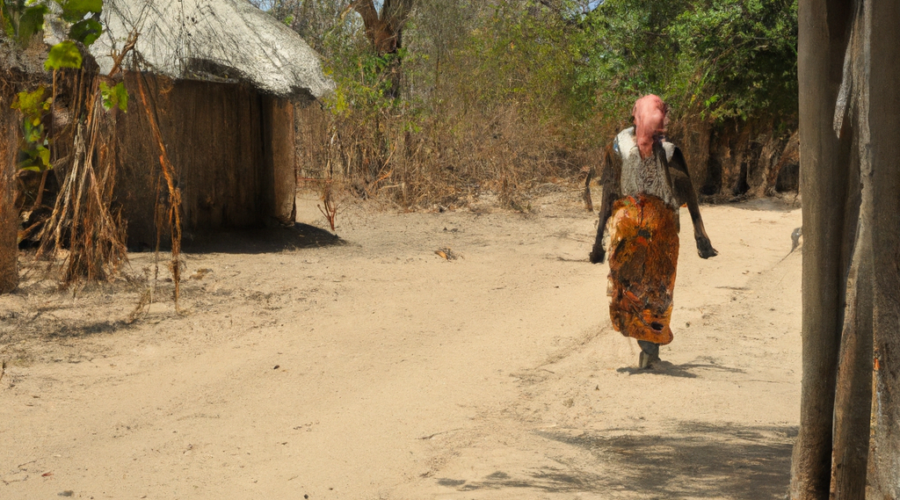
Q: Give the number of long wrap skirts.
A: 1